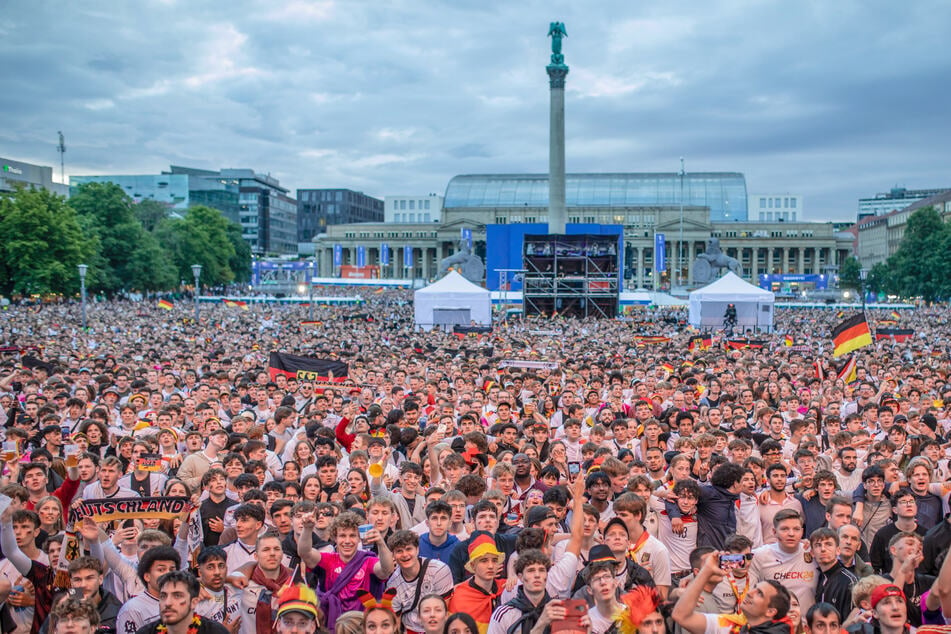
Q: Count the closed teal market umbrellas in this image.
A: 0